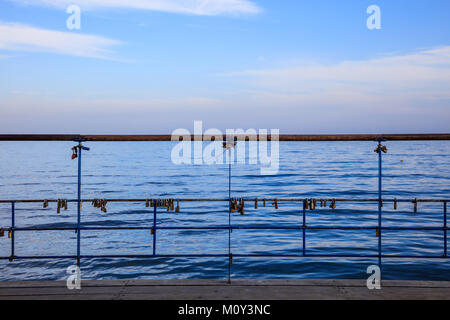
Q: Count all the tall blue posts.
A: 3